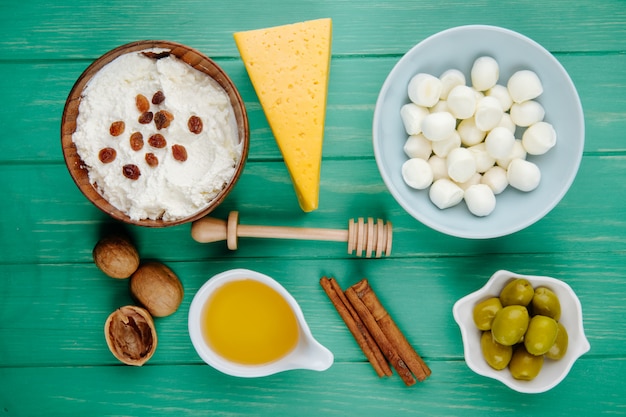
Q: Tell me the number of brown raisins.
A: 12